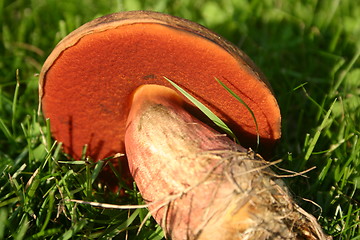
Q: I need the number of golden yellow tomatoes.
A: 0